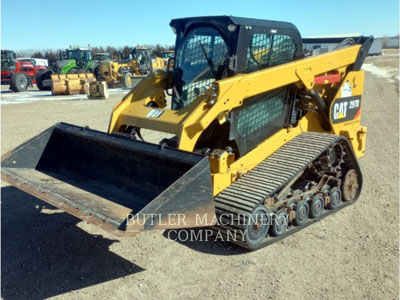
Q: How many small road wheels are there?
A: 4